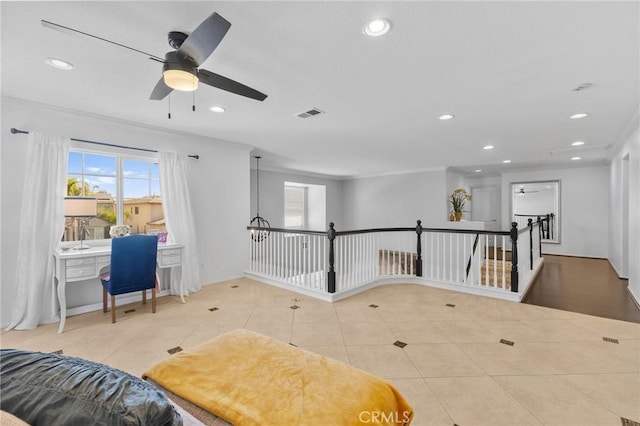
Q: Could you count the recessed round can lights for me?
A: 10